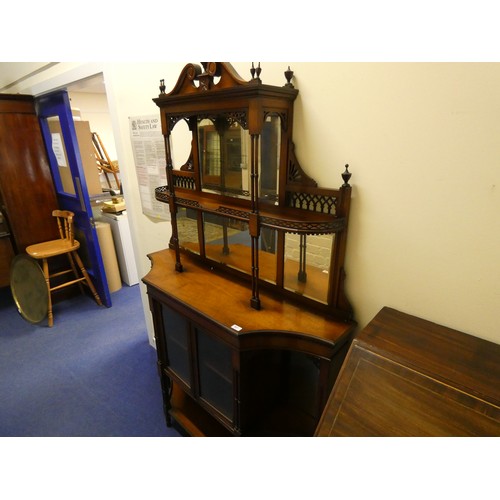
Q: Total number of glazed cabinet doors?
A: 2